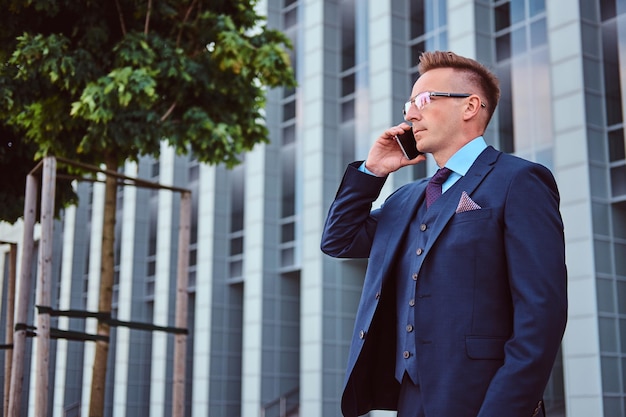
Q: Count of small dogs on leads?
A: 0